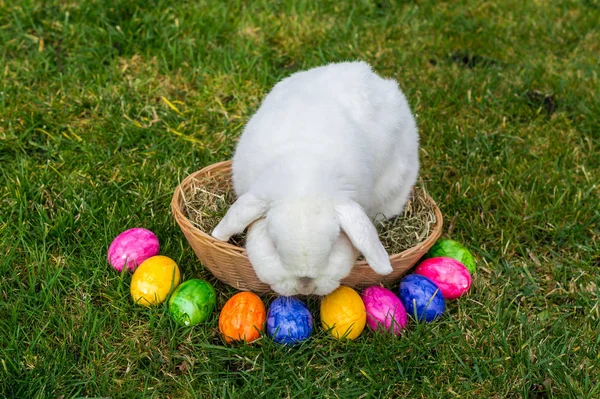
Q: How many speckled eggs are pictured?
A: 10